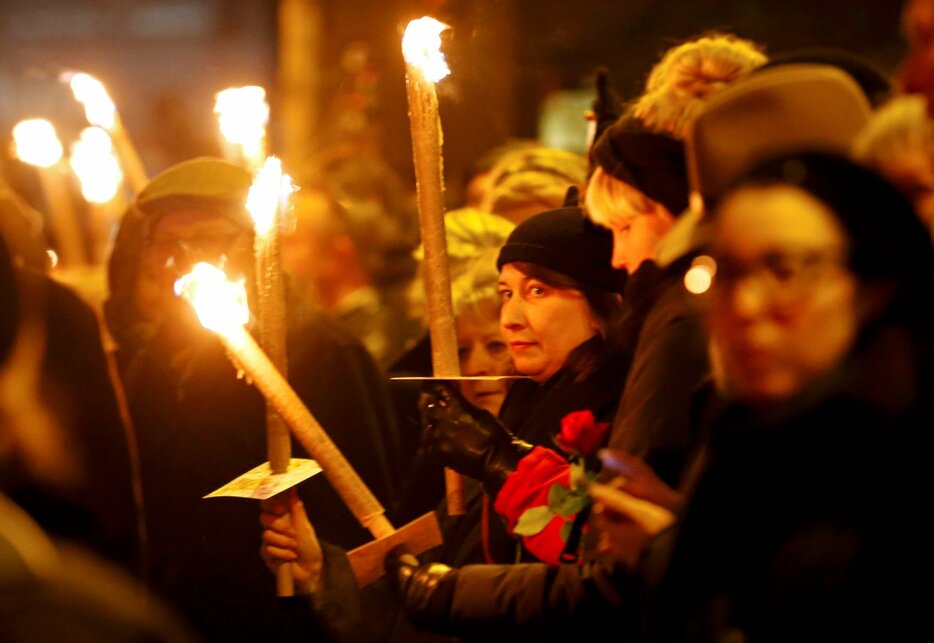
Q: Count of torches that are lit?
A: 7